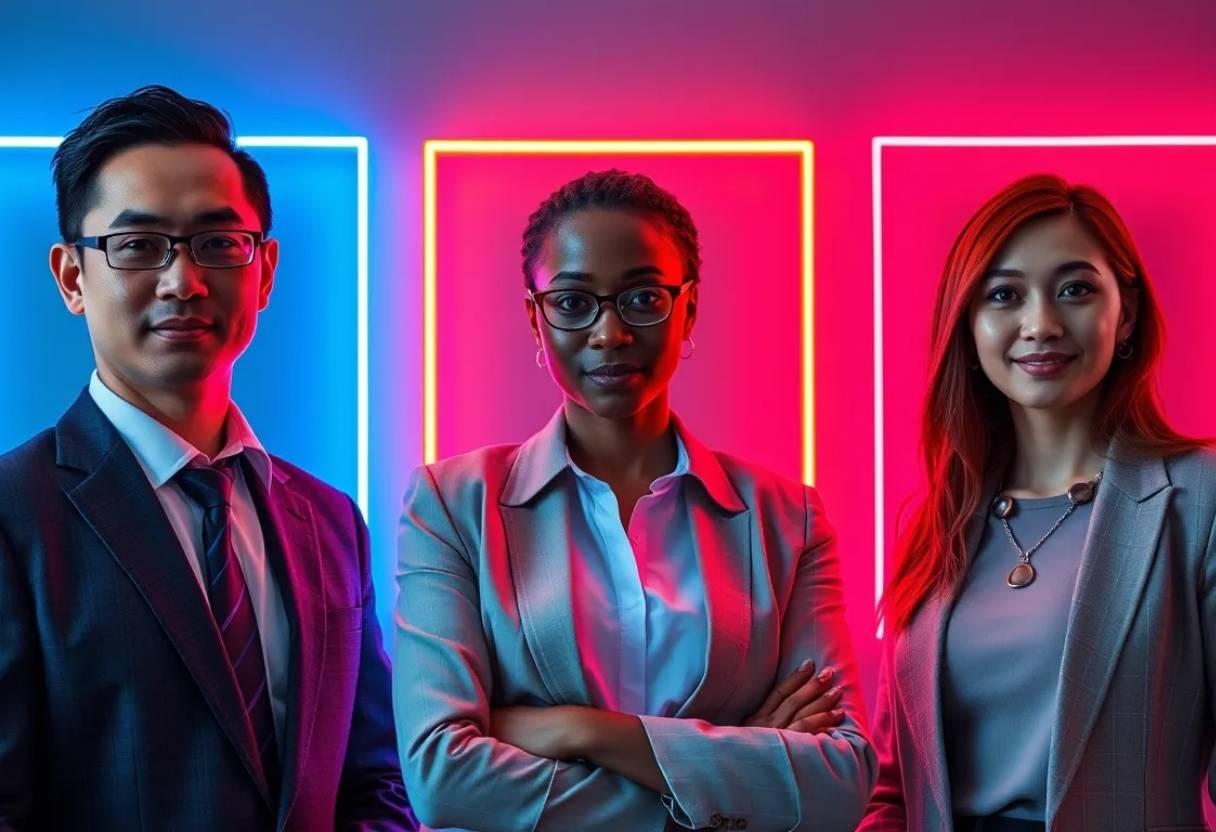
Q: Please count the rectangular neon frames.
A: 3